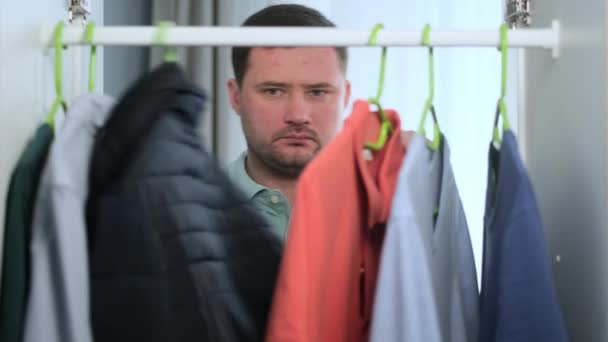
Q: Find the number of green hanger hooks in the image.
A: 6